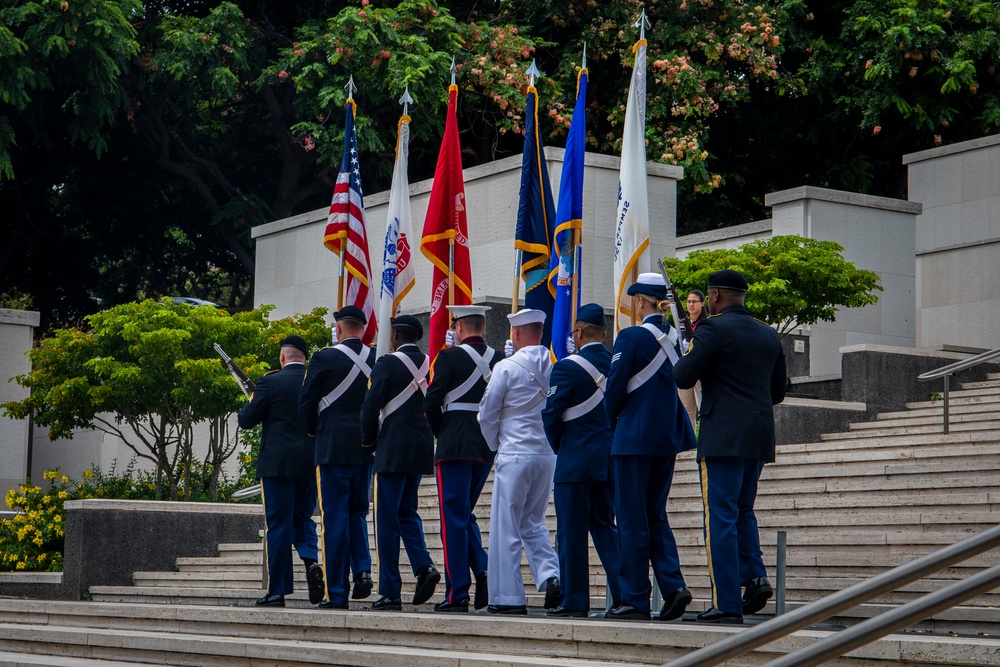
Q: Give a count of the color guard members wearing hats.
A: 8